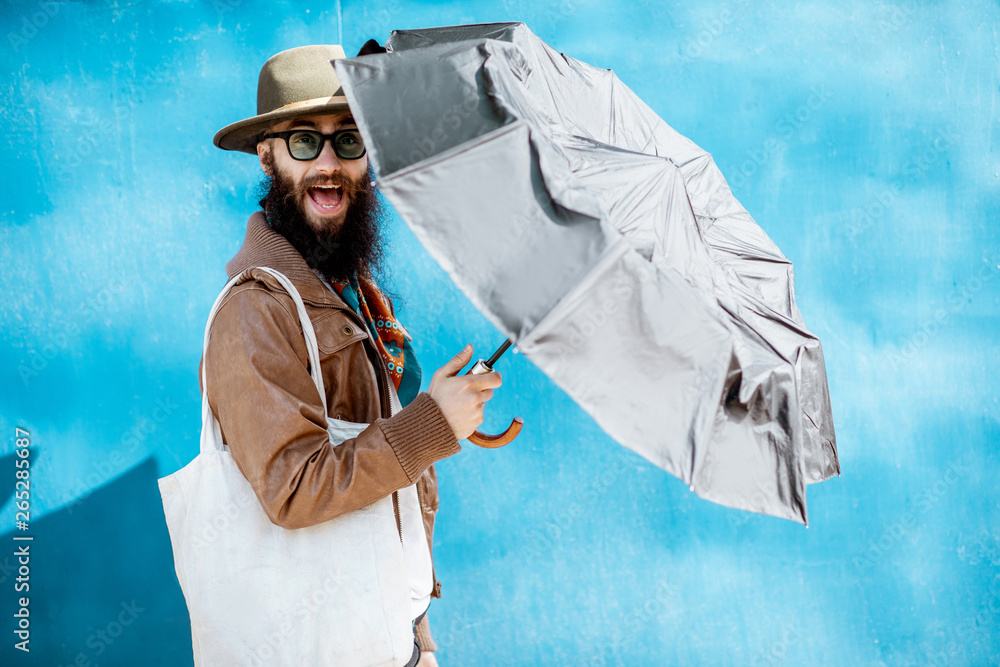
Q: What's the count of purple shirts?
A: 0